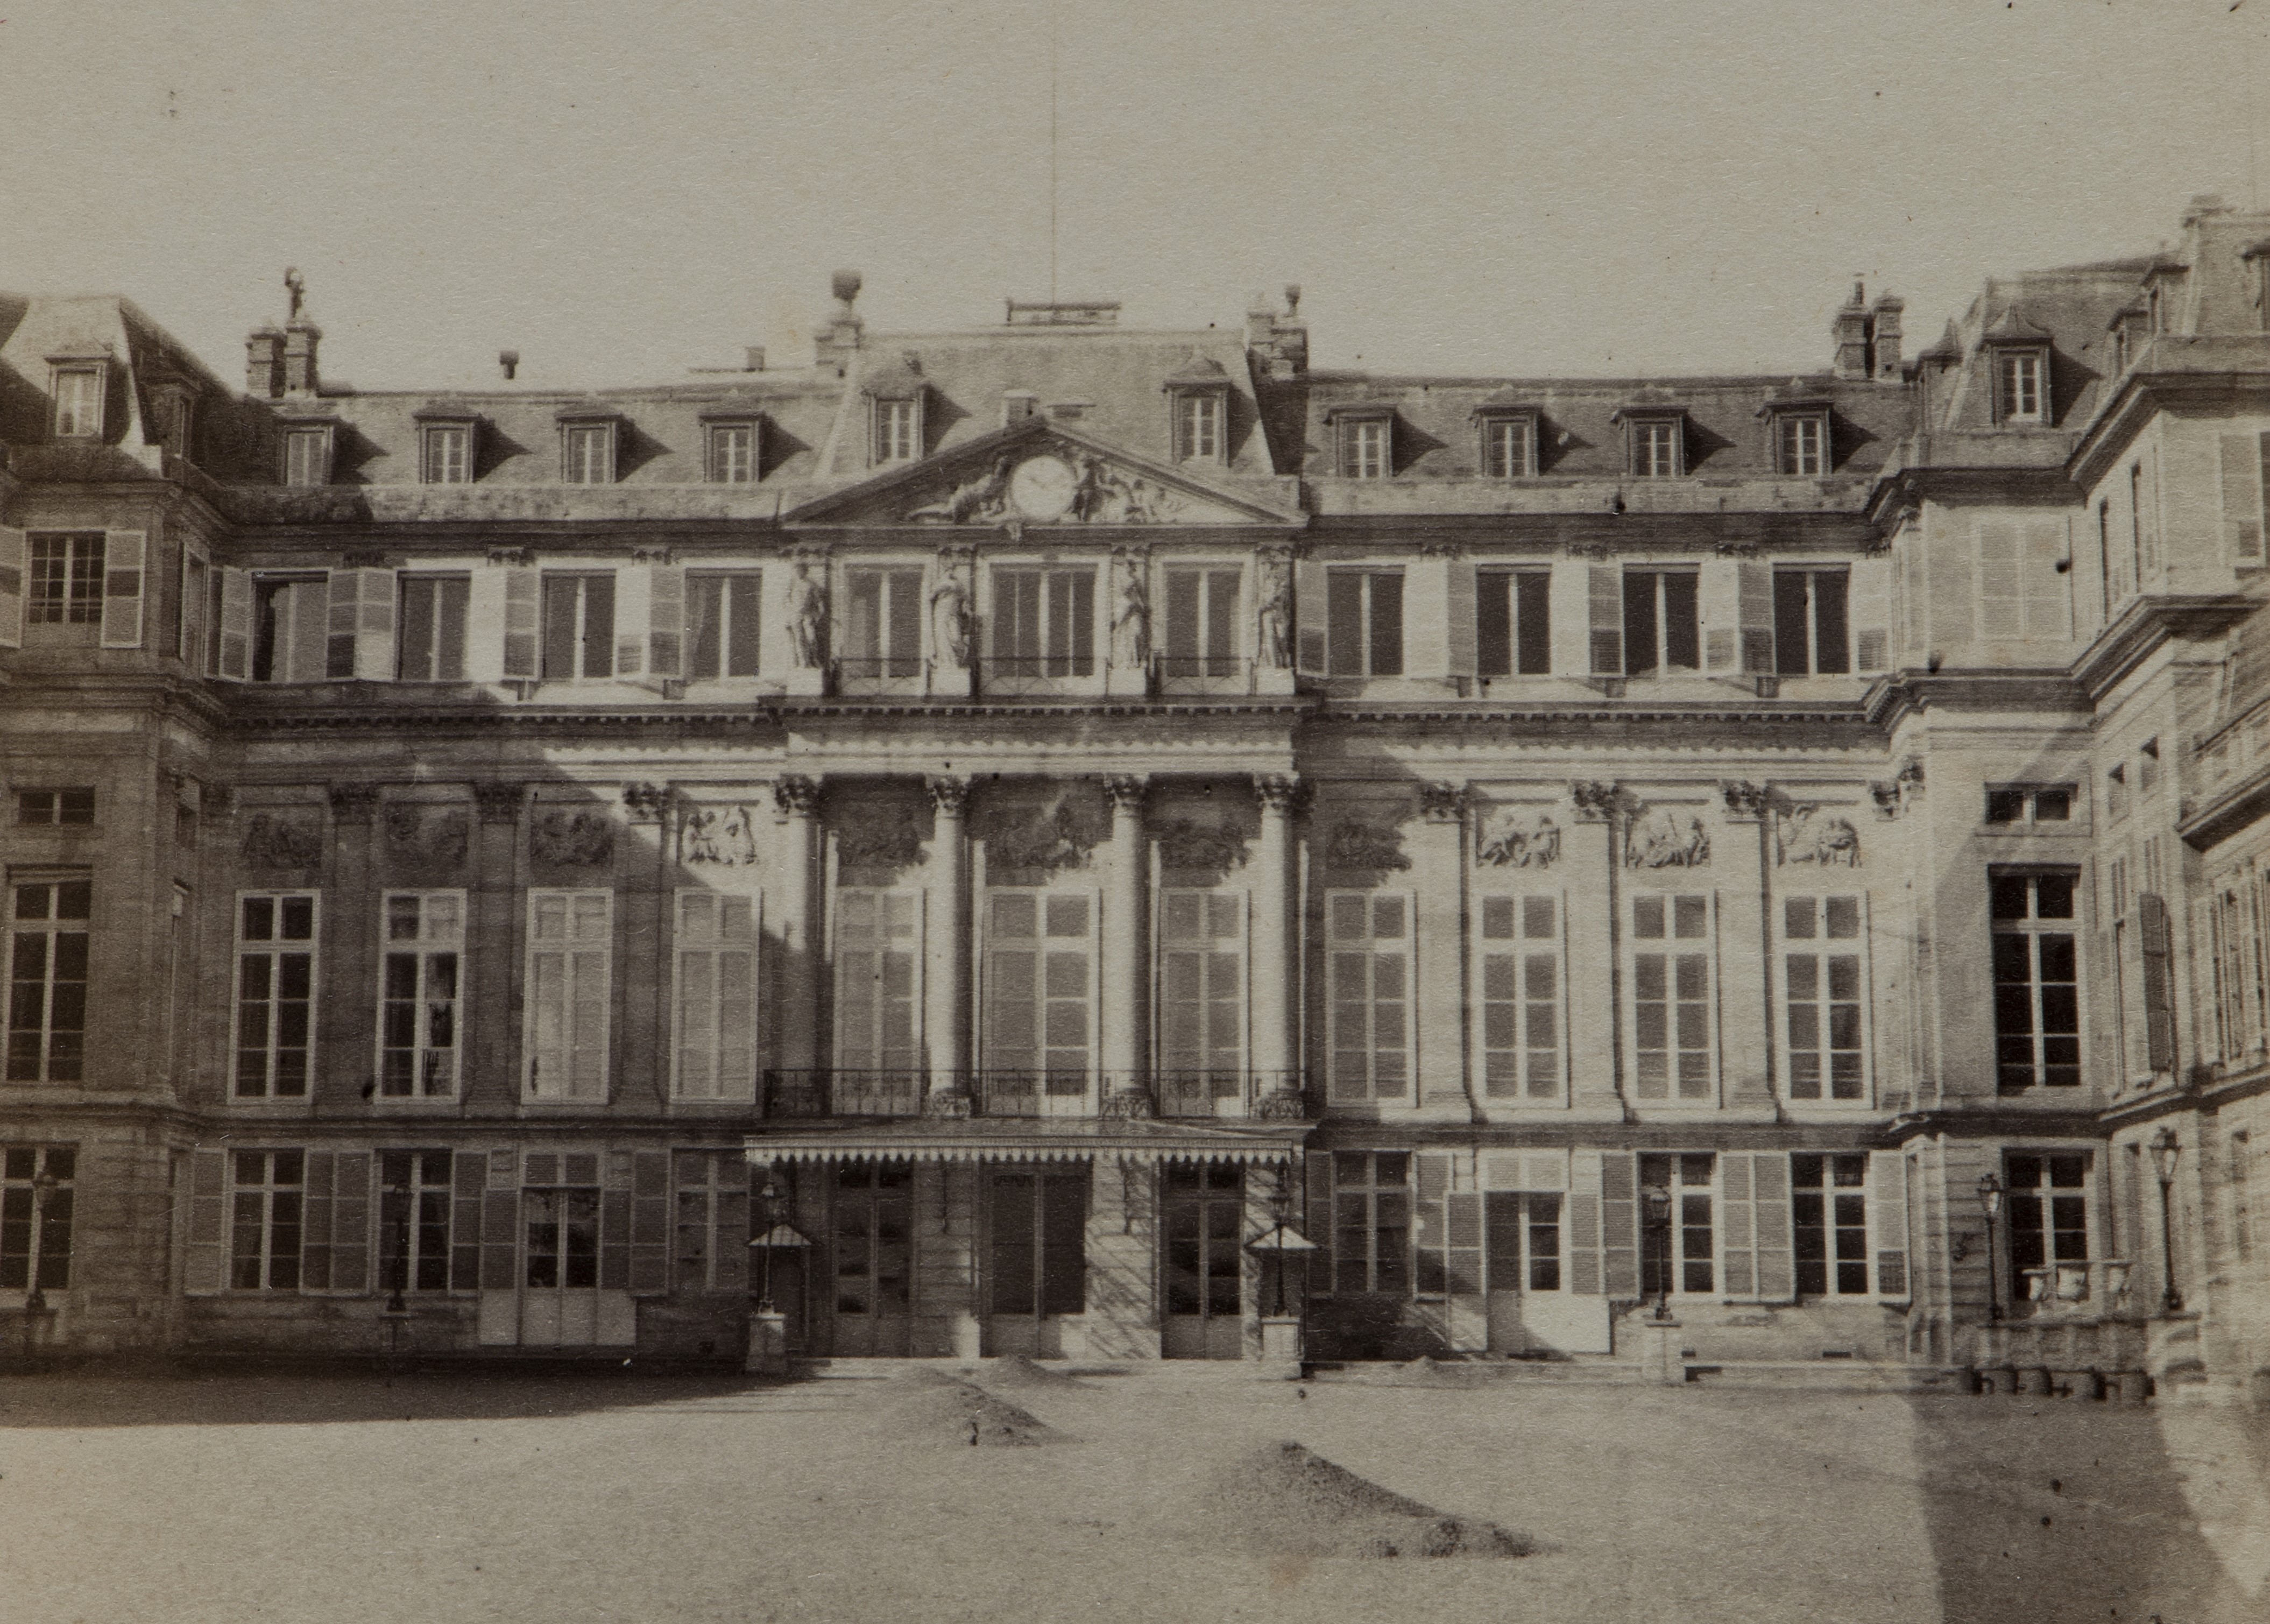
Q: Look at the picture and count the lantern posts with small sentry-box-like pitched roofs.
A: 2